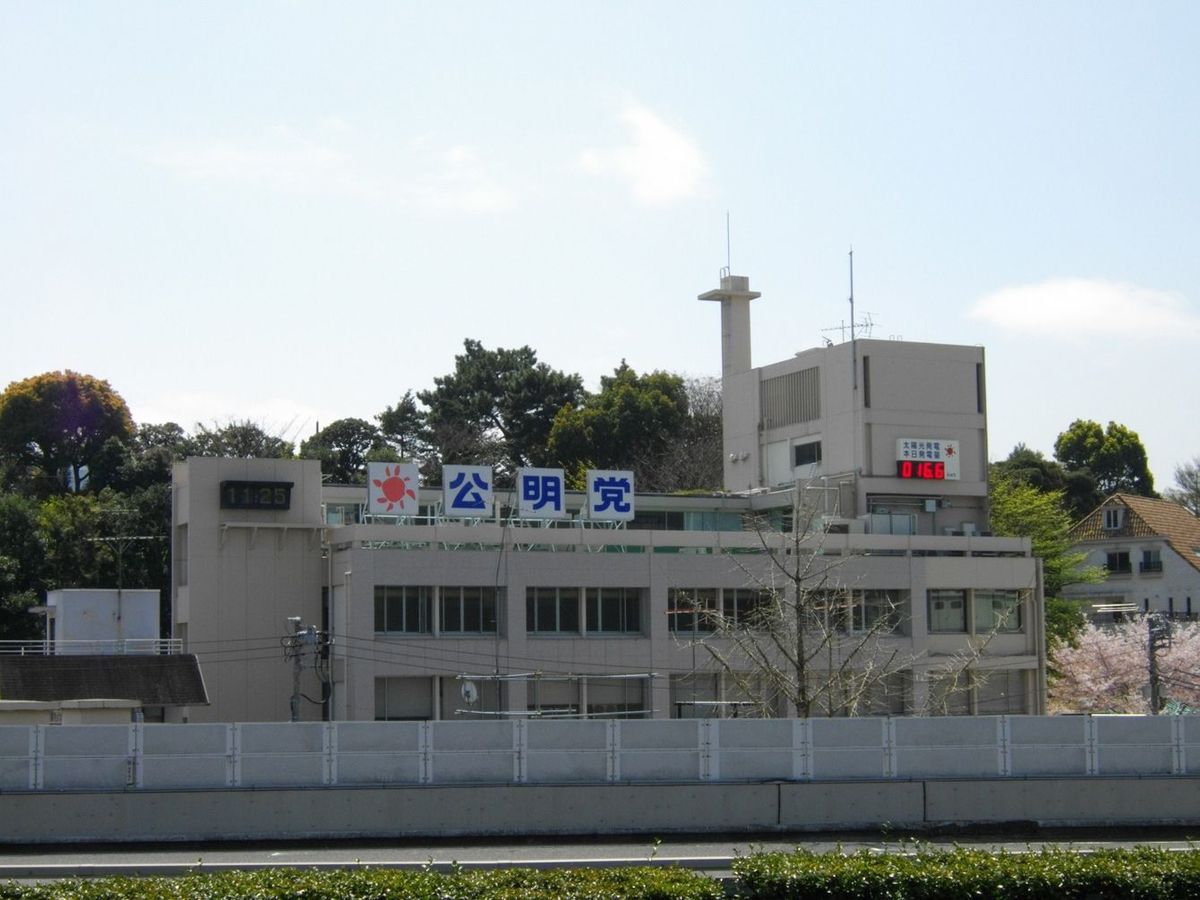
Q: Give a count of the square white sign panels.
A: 4